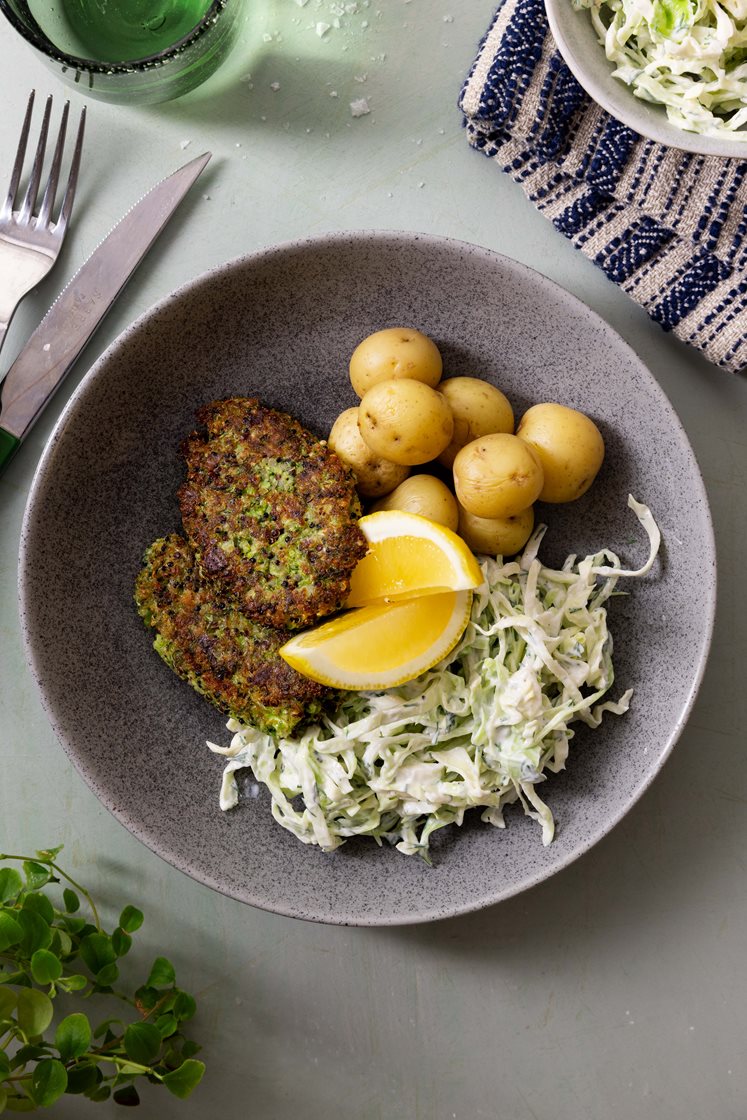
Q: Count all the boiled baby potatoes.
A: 8